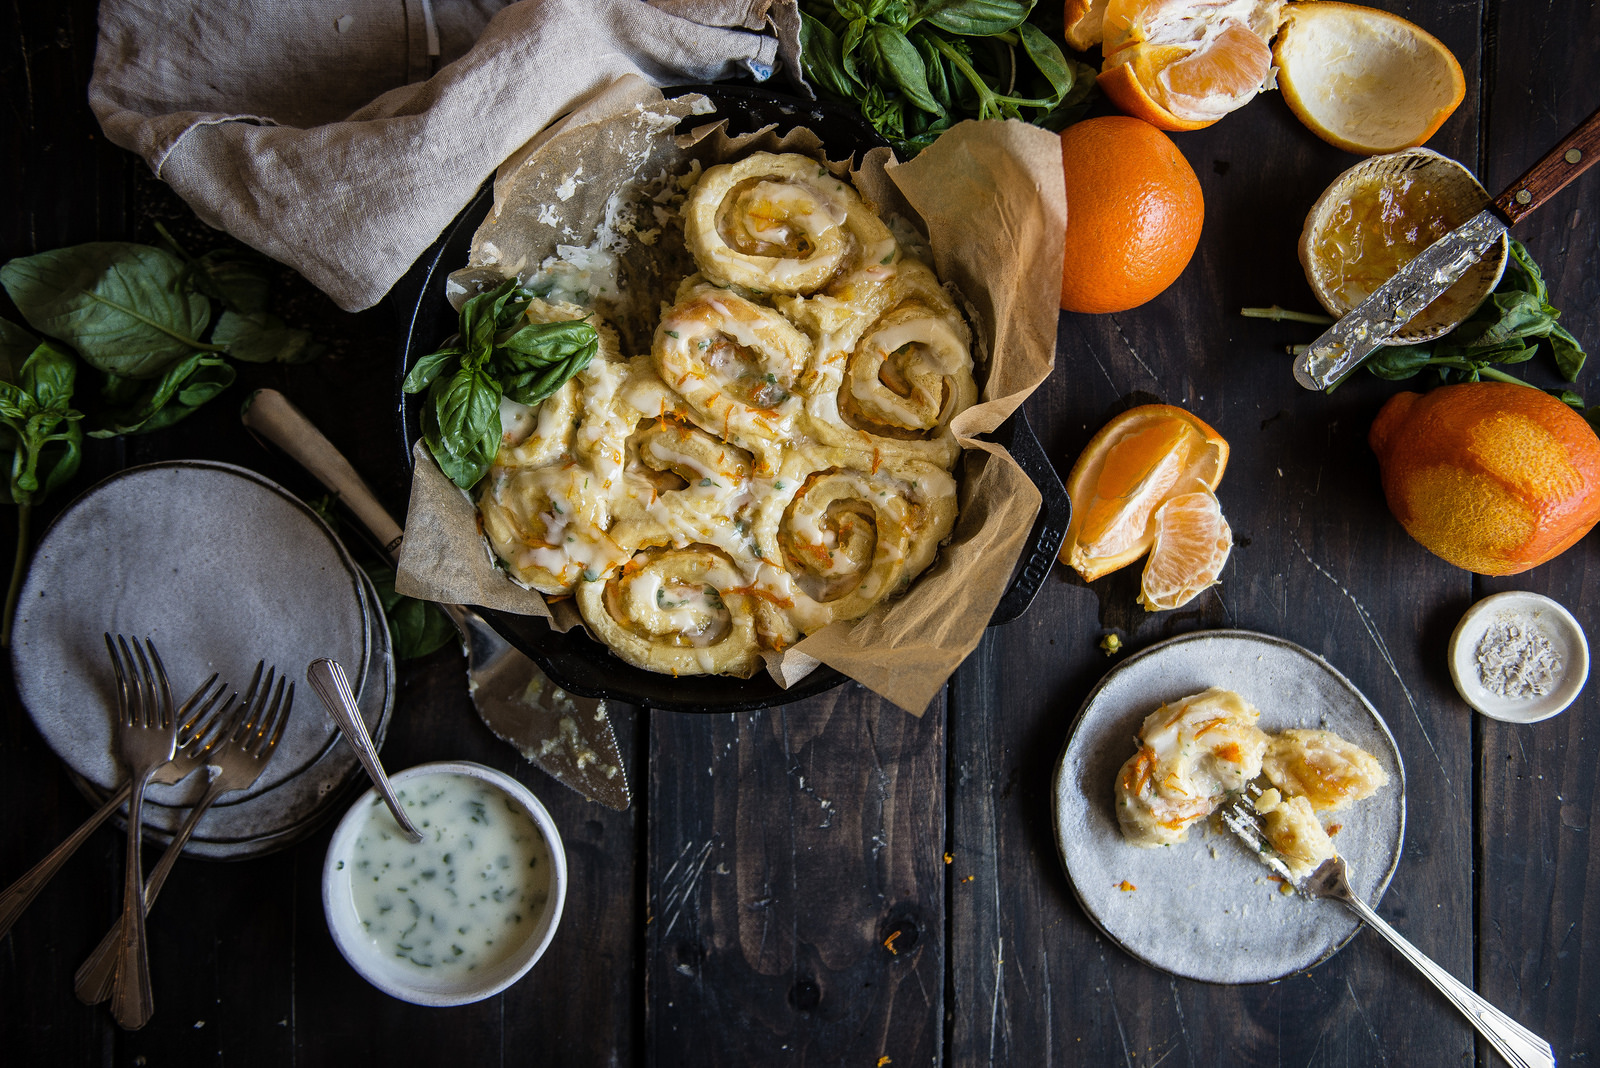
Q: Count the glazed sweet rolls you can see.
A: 9